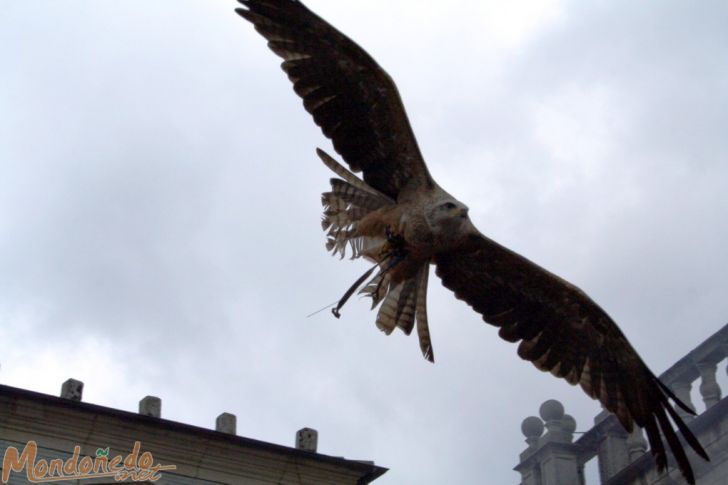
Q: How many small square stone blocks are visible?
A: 4